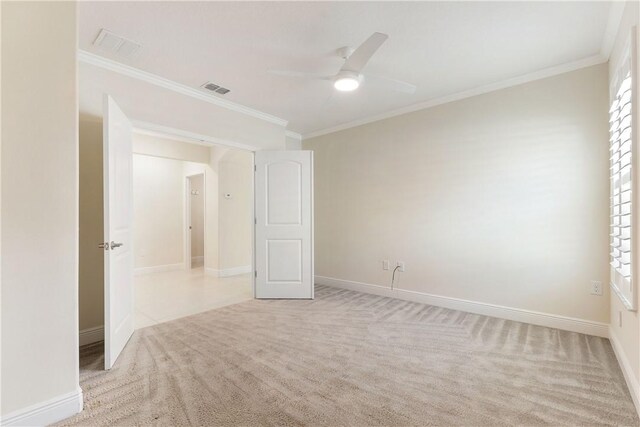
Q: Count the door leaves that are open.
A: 2